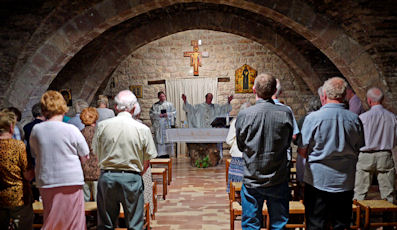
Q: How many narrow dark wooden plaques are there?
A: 2